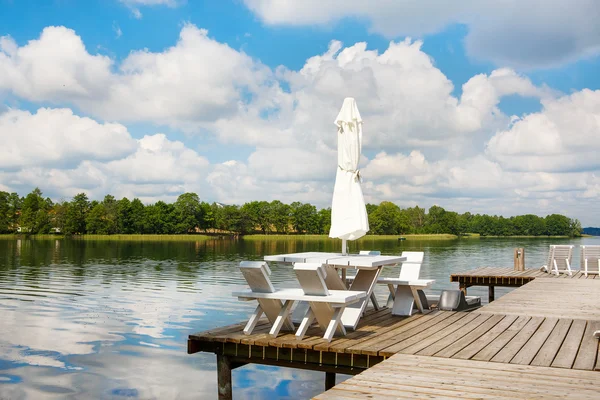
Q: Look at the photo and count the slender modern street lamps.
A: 0